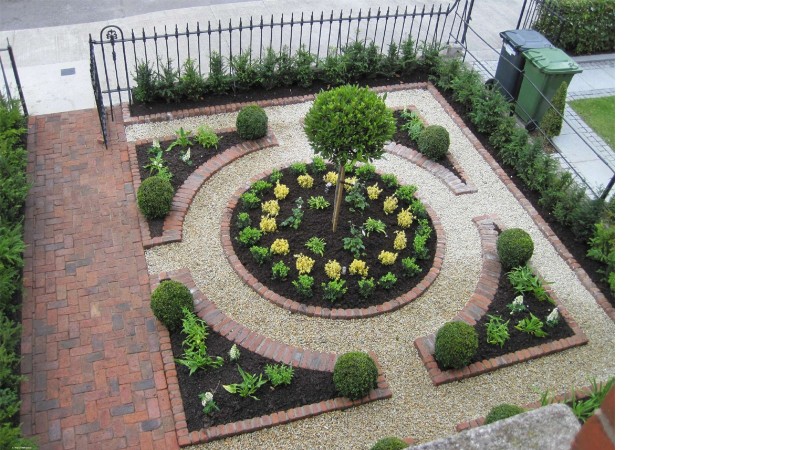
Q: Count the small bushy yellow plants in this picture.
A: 15